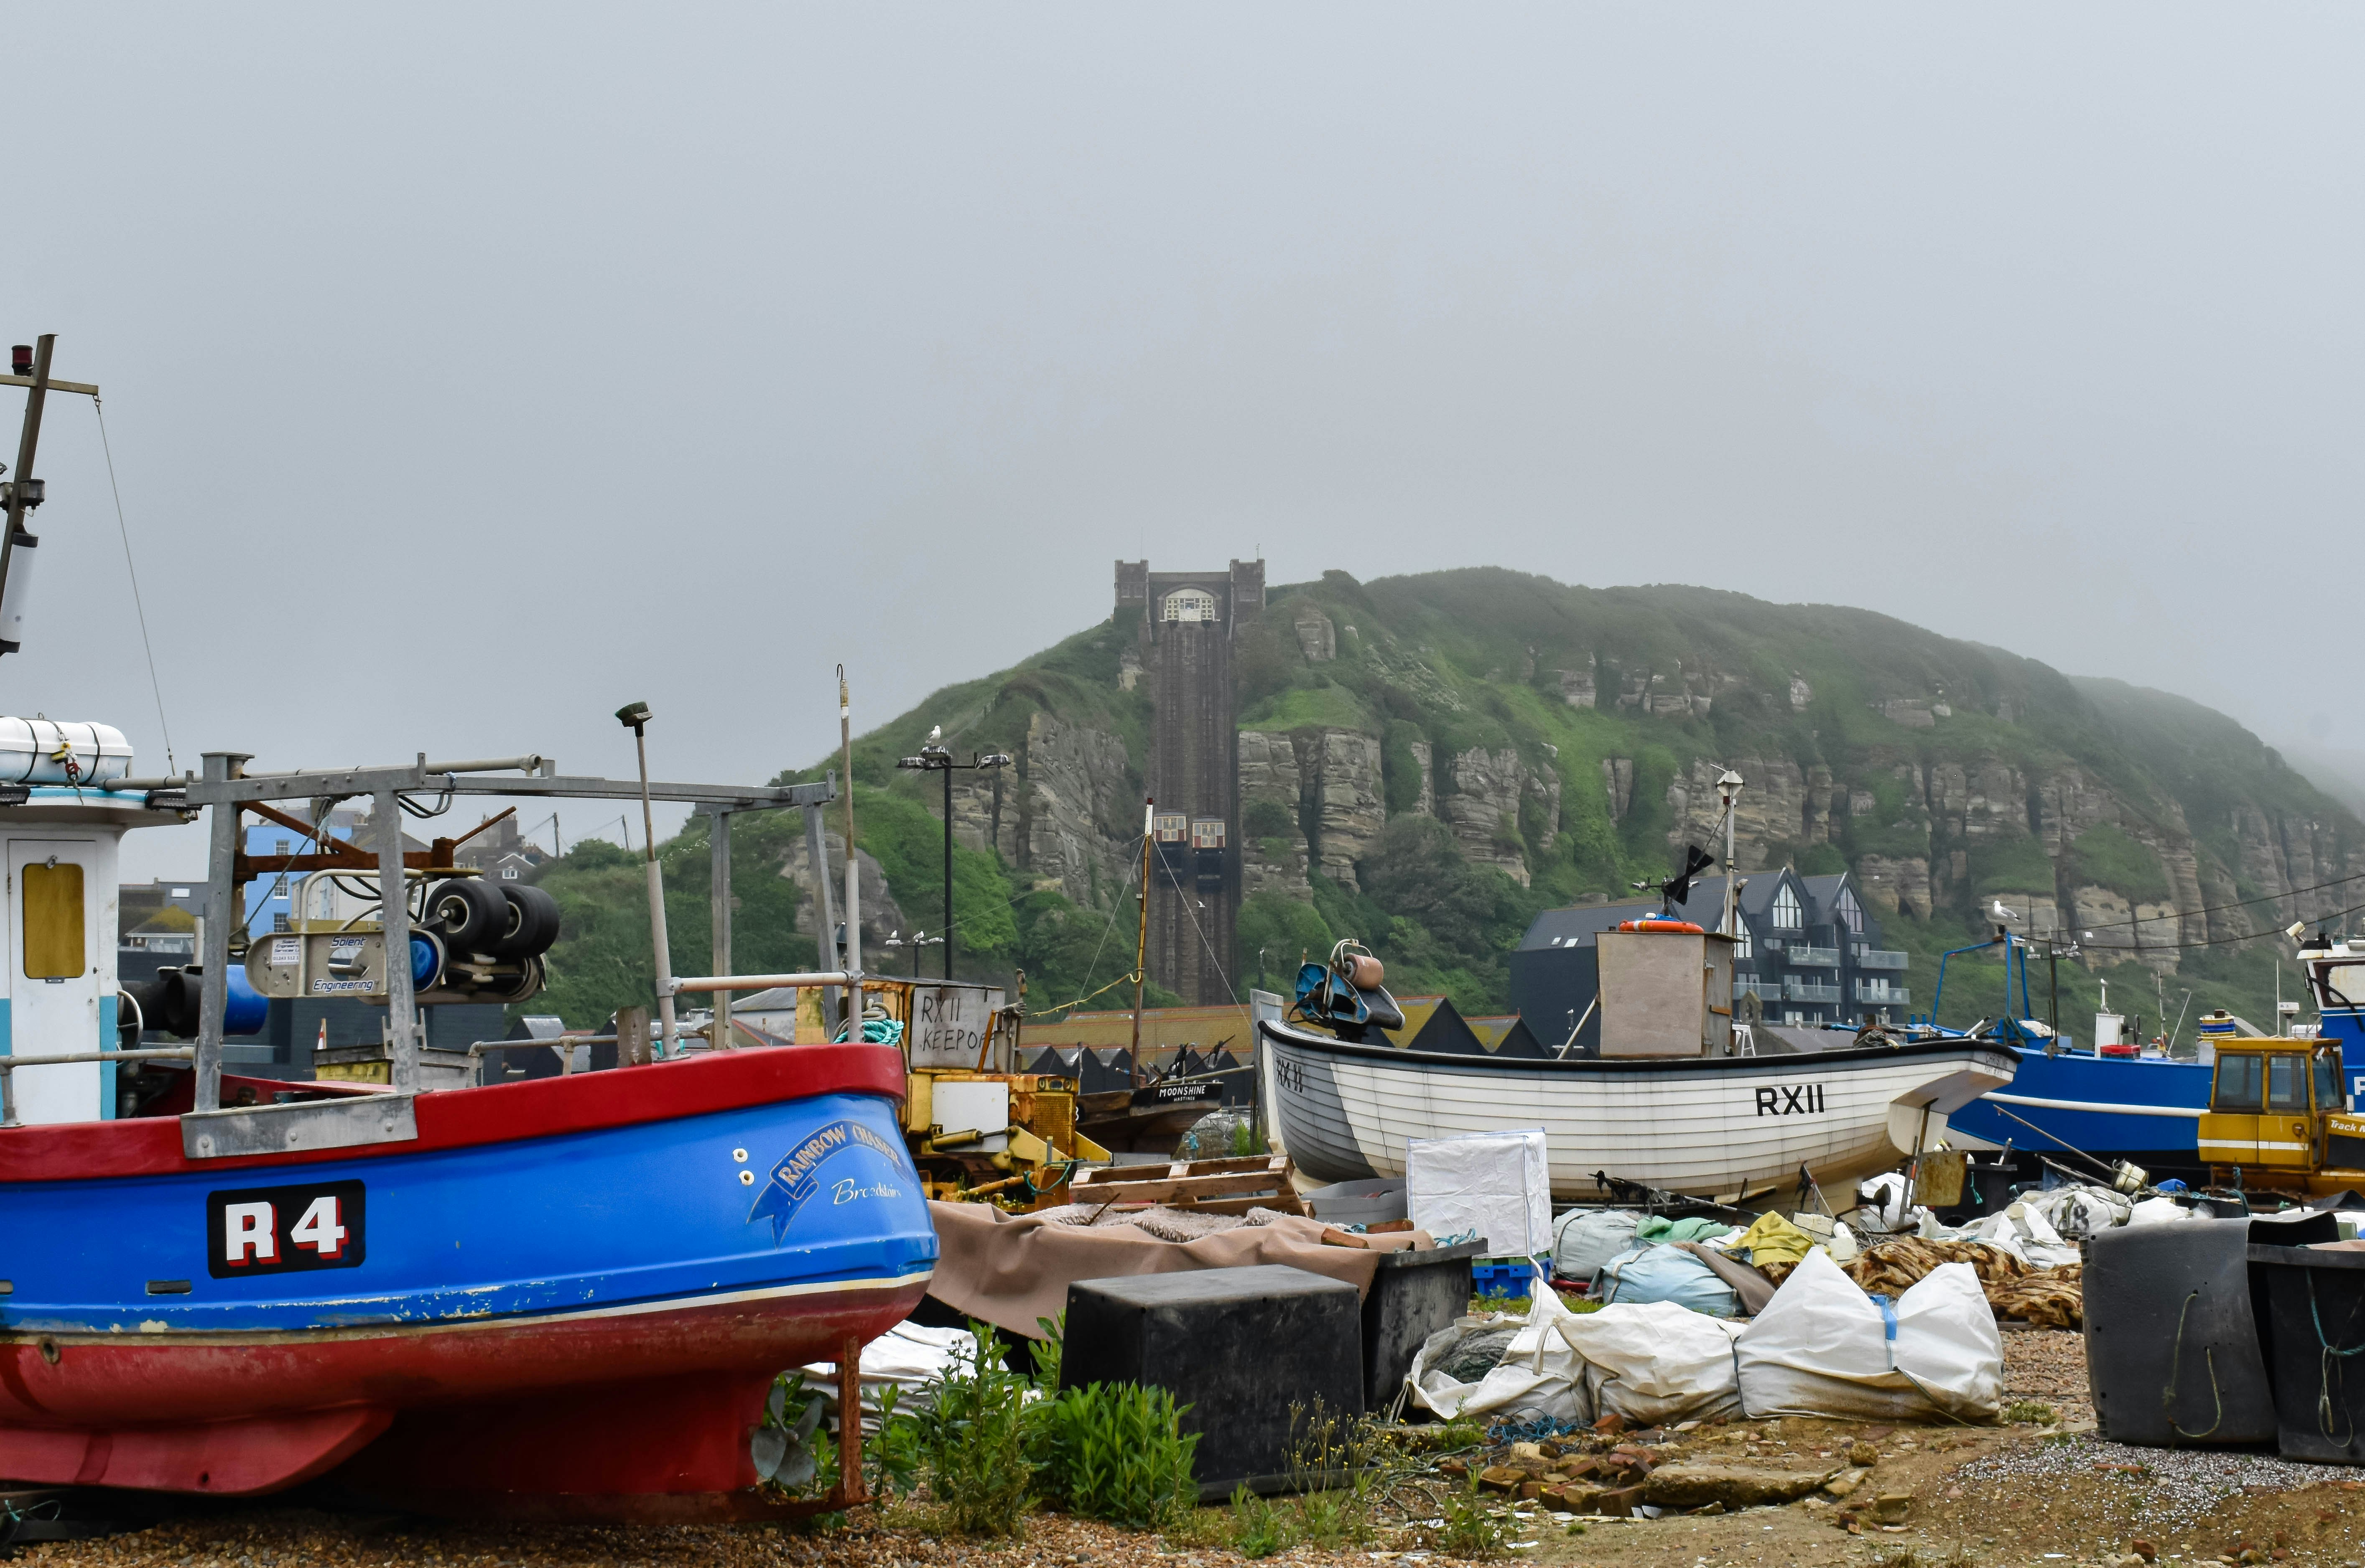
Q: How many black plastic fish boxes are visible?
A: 4